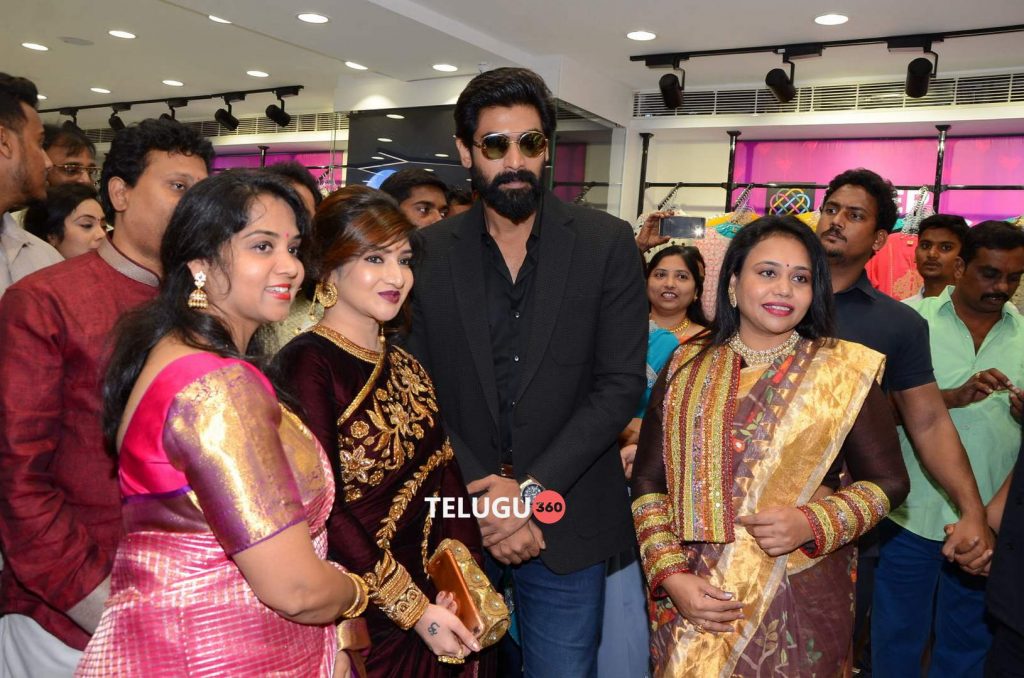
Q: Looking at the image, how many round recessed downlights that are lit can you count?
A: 12